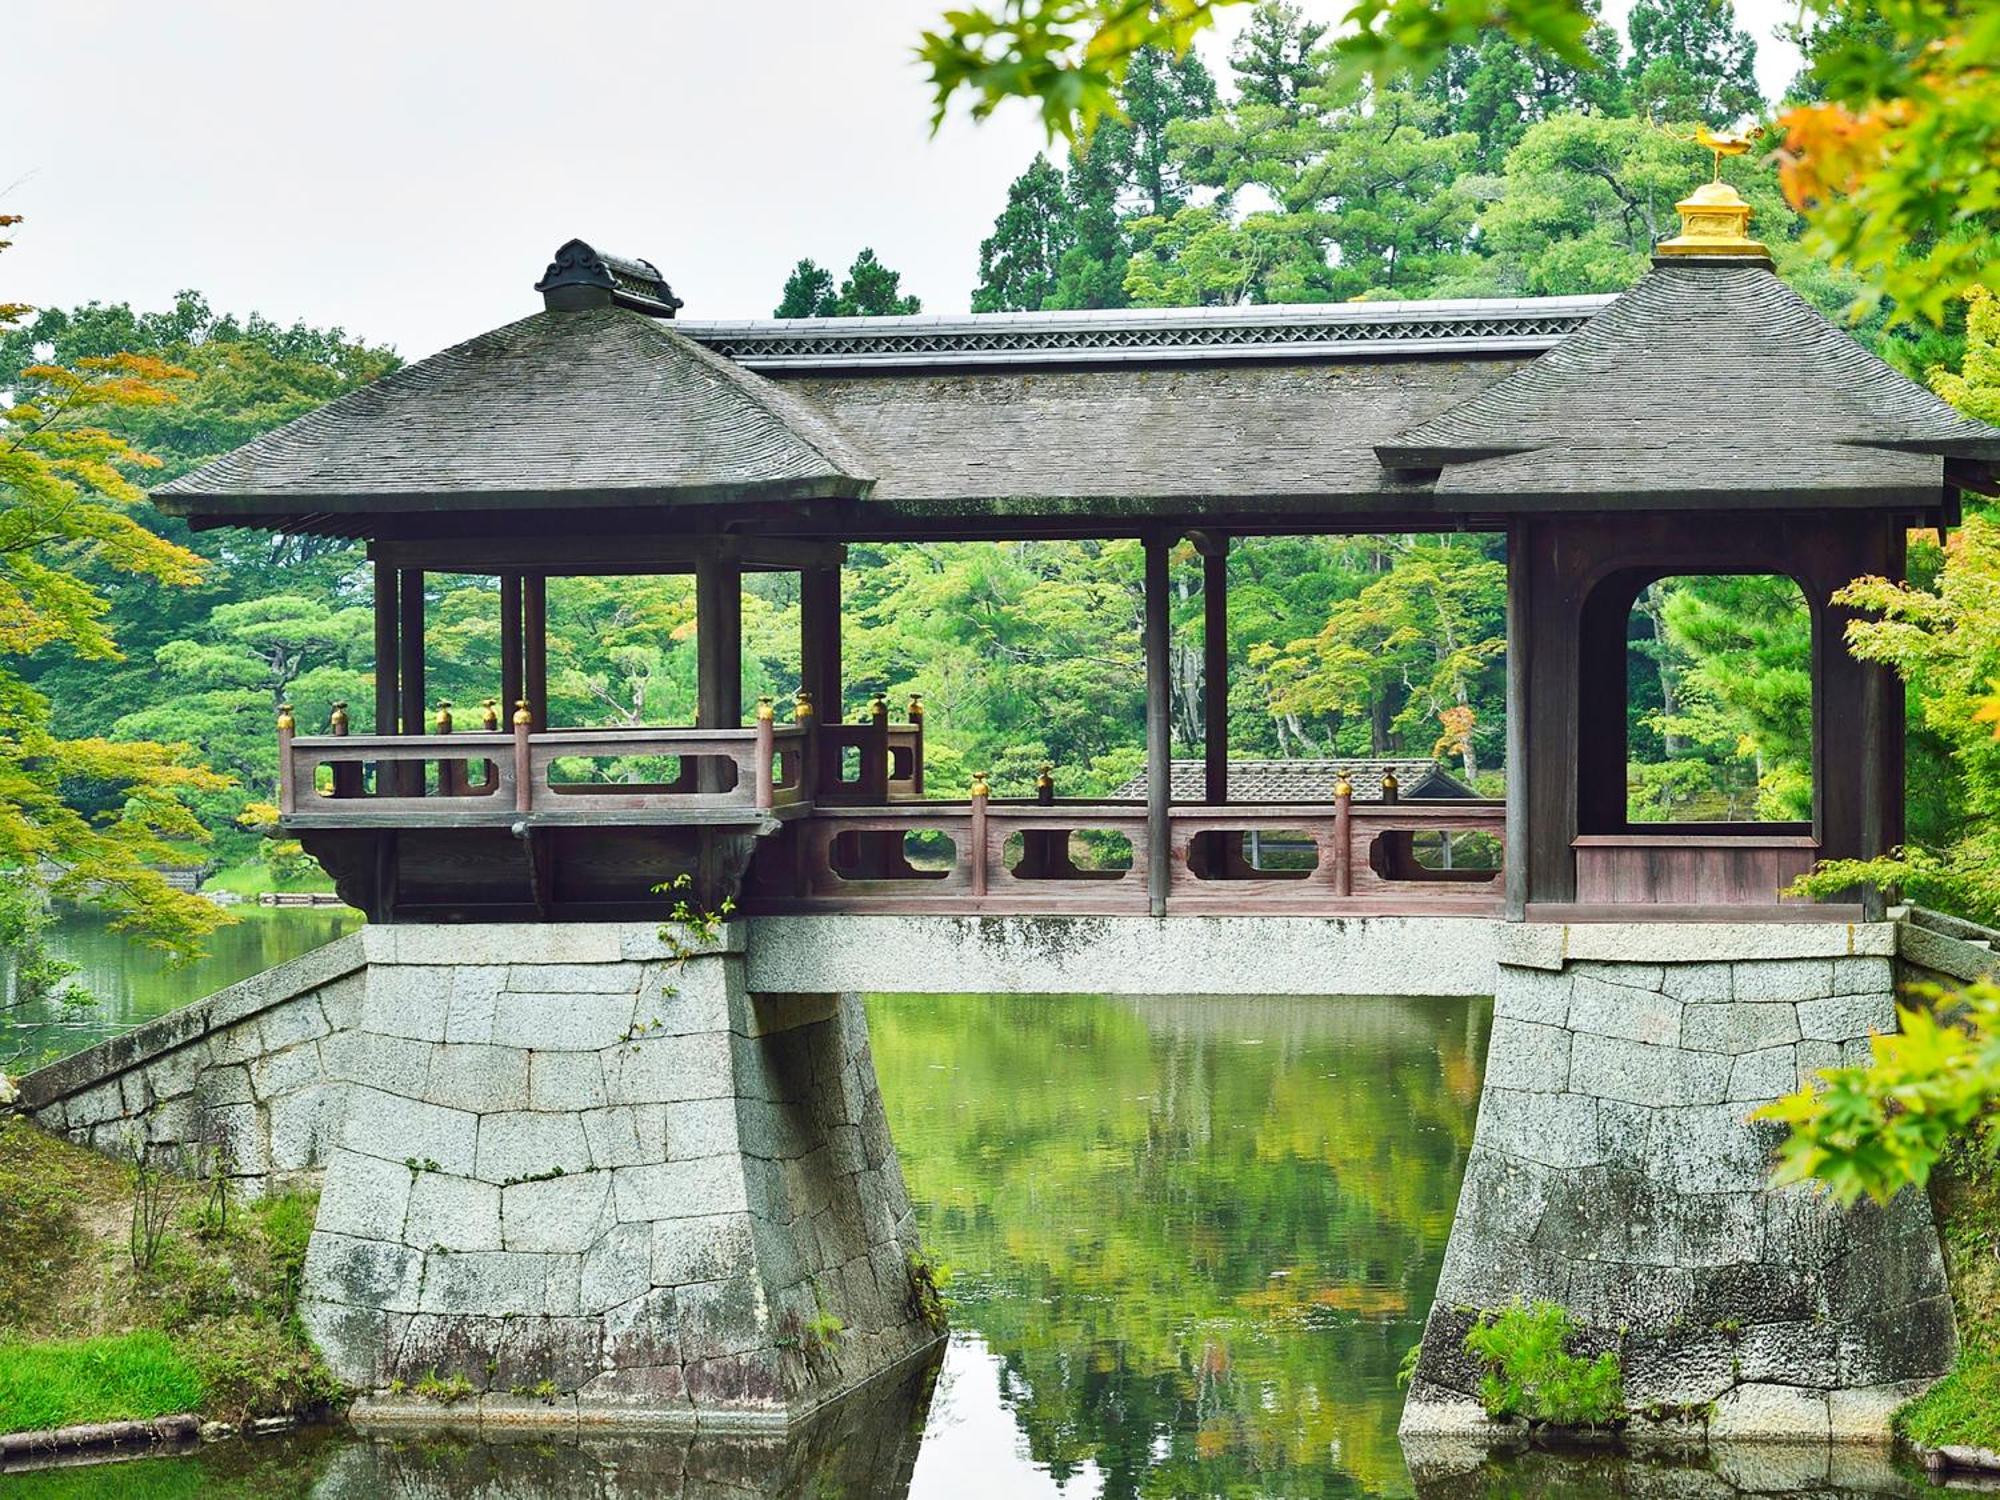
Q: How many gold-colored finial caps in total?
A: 13